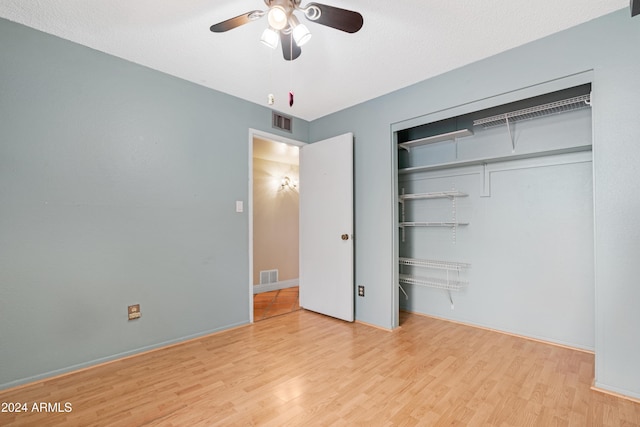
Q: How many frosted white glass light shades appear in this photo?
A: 3